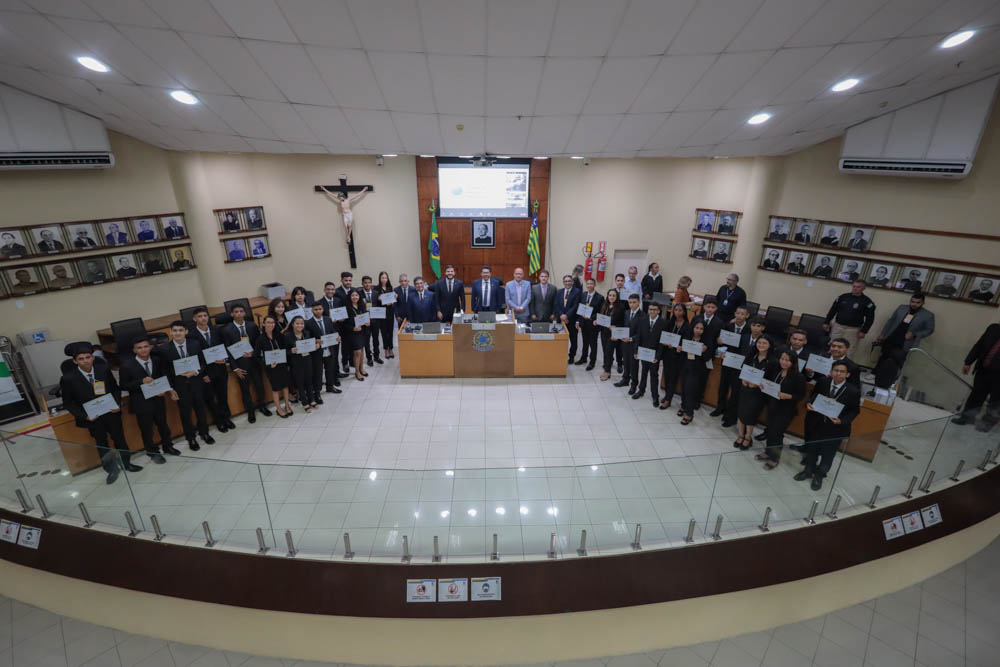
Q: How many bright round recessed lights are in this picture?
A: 5